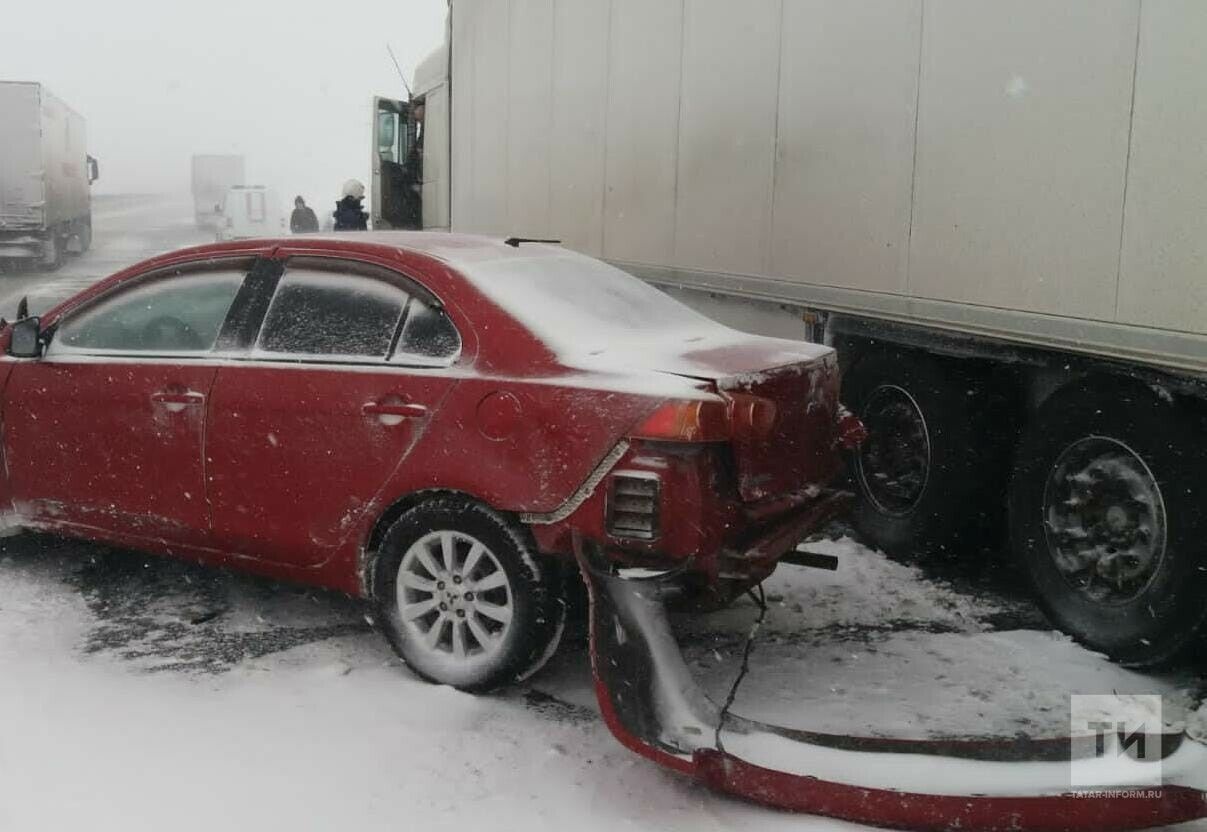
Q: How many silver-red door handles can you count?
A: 2